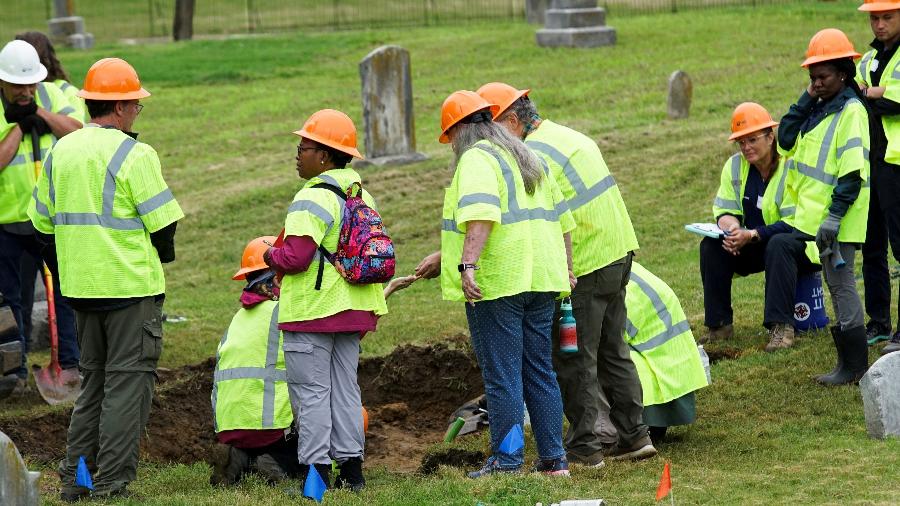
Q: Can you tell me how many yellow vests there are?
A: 11